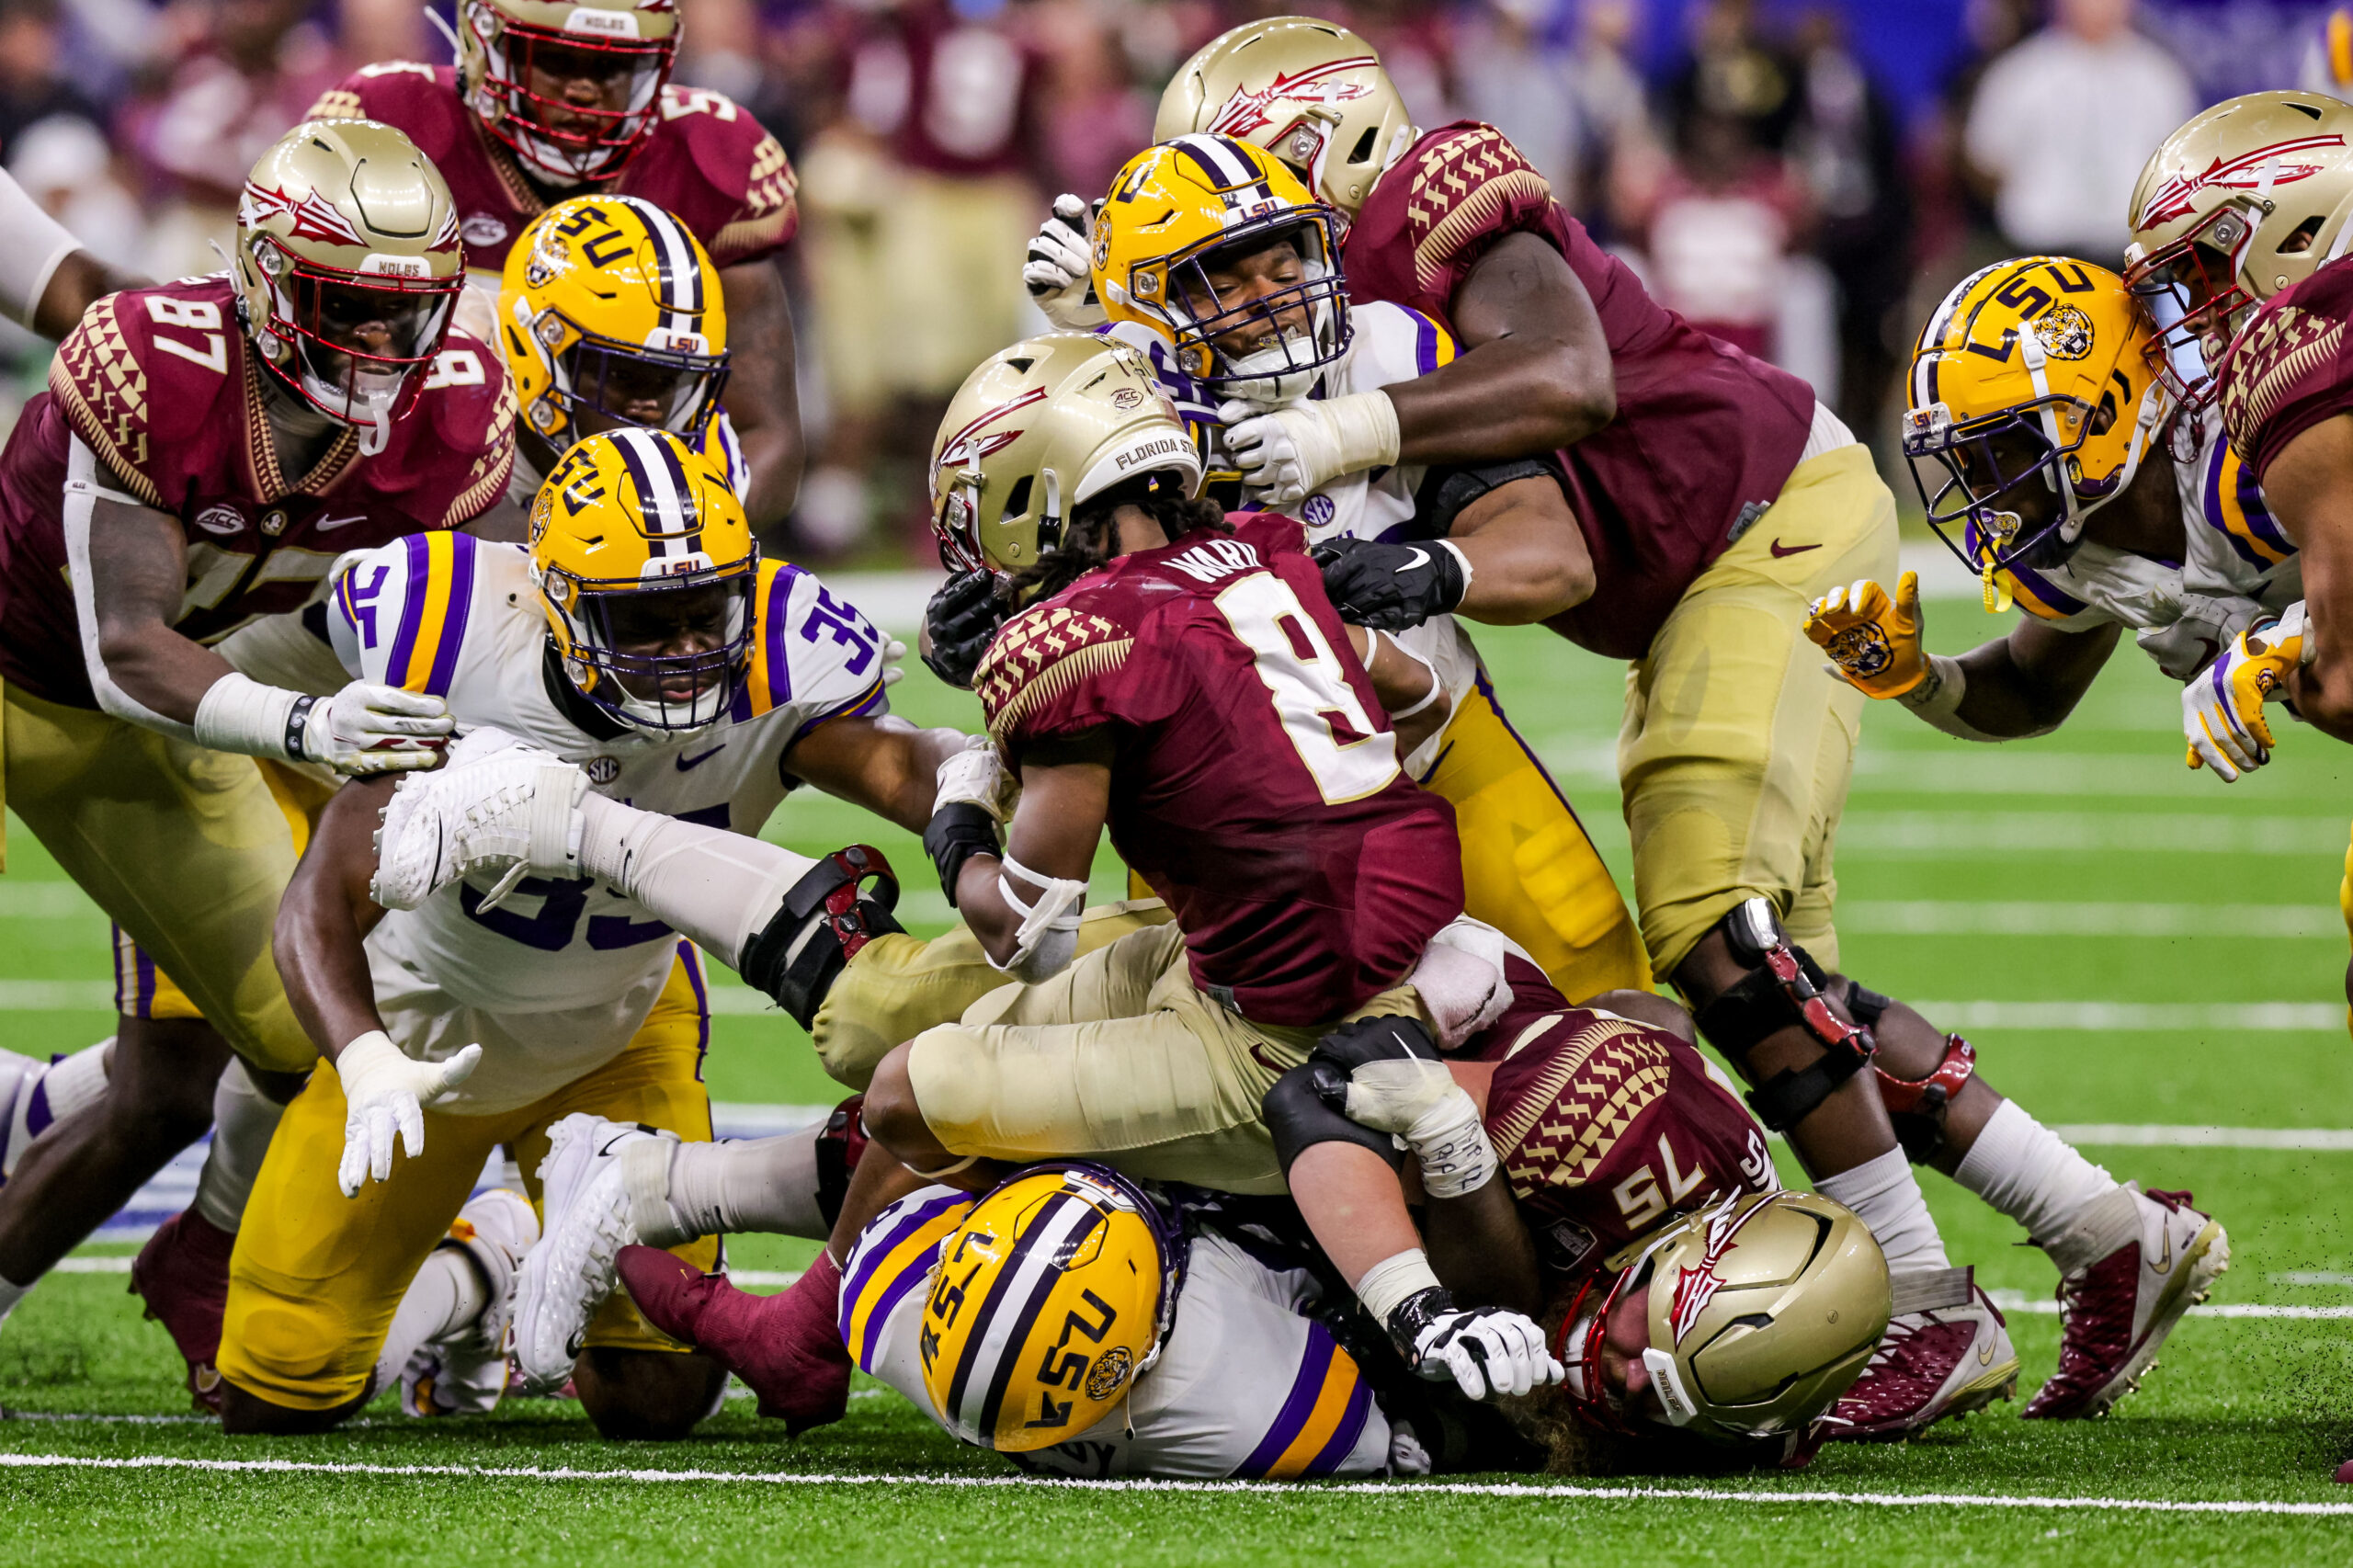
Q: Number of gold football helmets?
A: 6